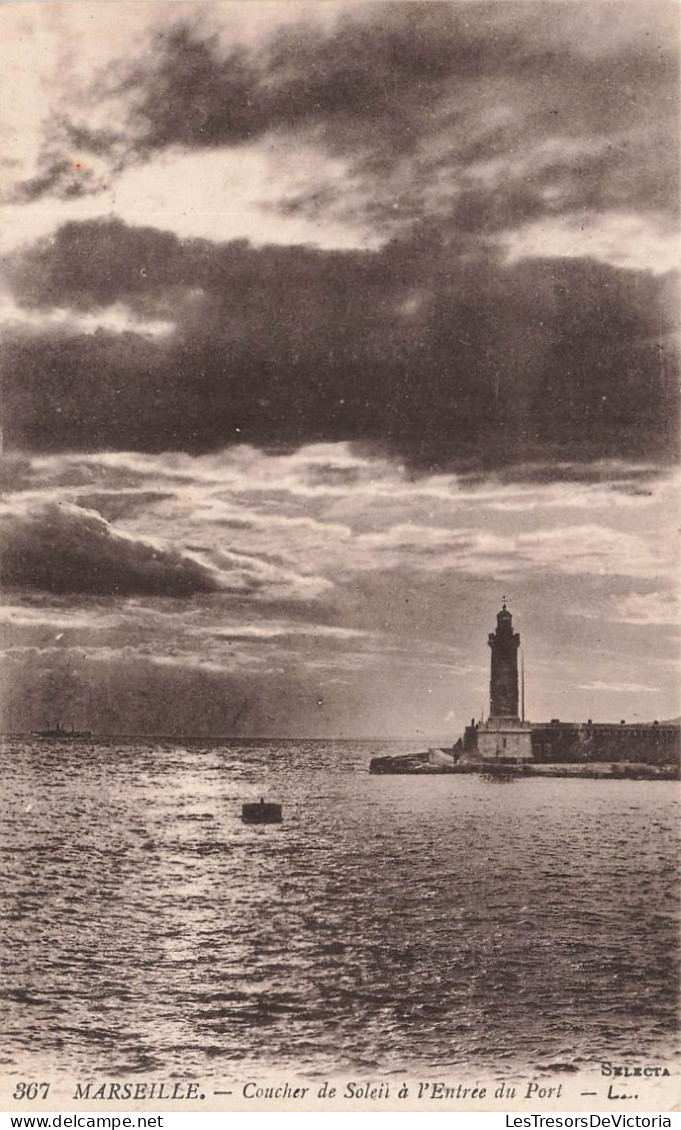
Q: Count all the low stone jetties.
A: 1